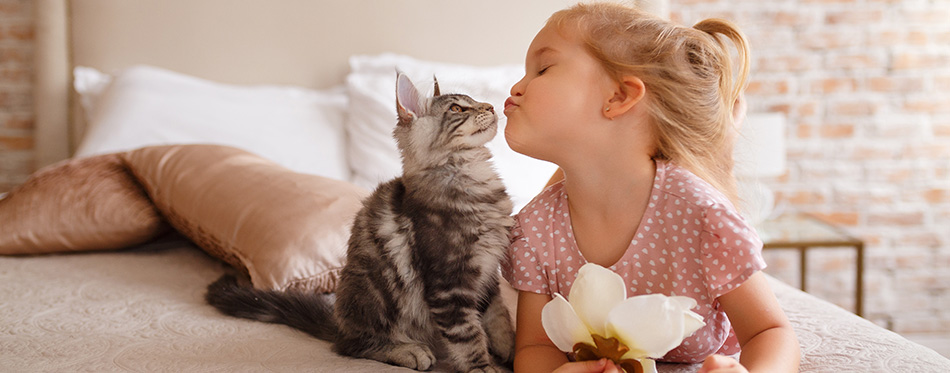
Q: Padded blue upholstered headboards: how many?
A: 0